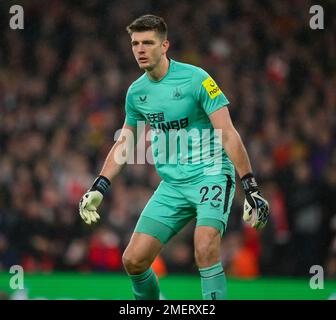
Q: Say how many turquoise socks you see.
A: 2